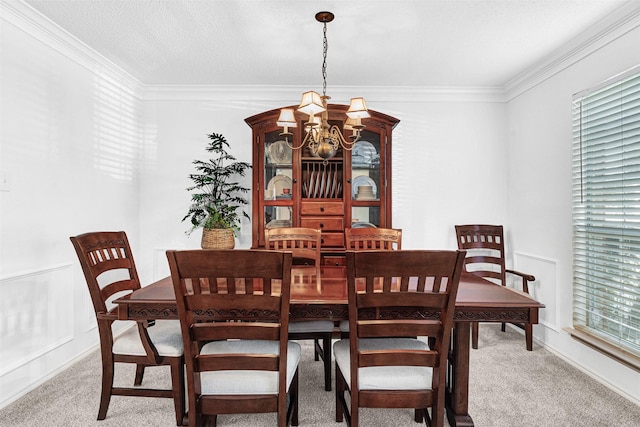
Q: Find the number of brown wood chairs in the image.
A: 6